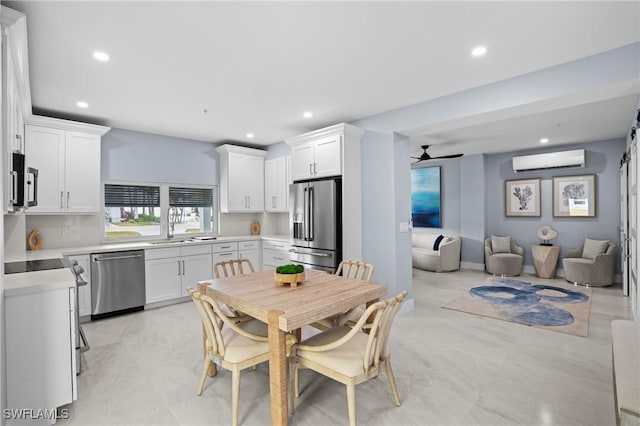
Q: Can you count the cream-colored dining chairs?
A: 4